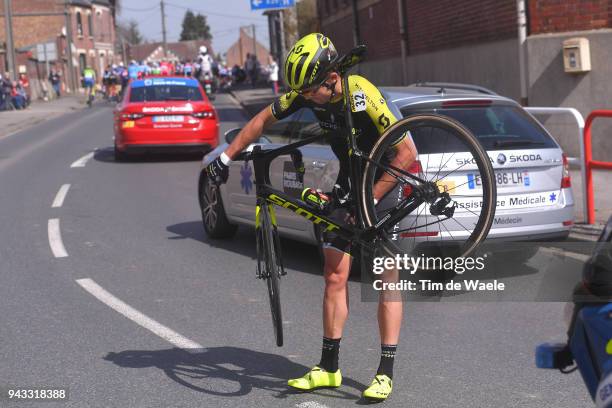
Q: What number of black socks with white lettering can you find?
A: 2